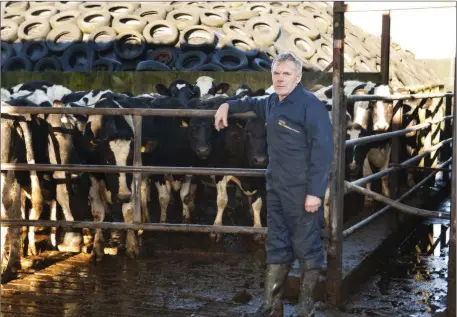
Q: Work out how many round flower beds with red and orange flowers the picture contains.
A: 0